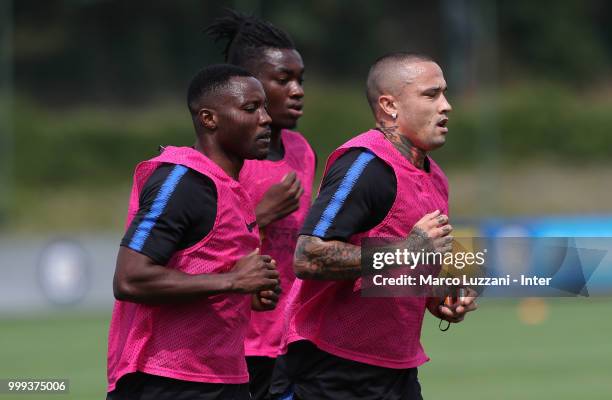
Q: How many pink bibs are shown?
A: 3